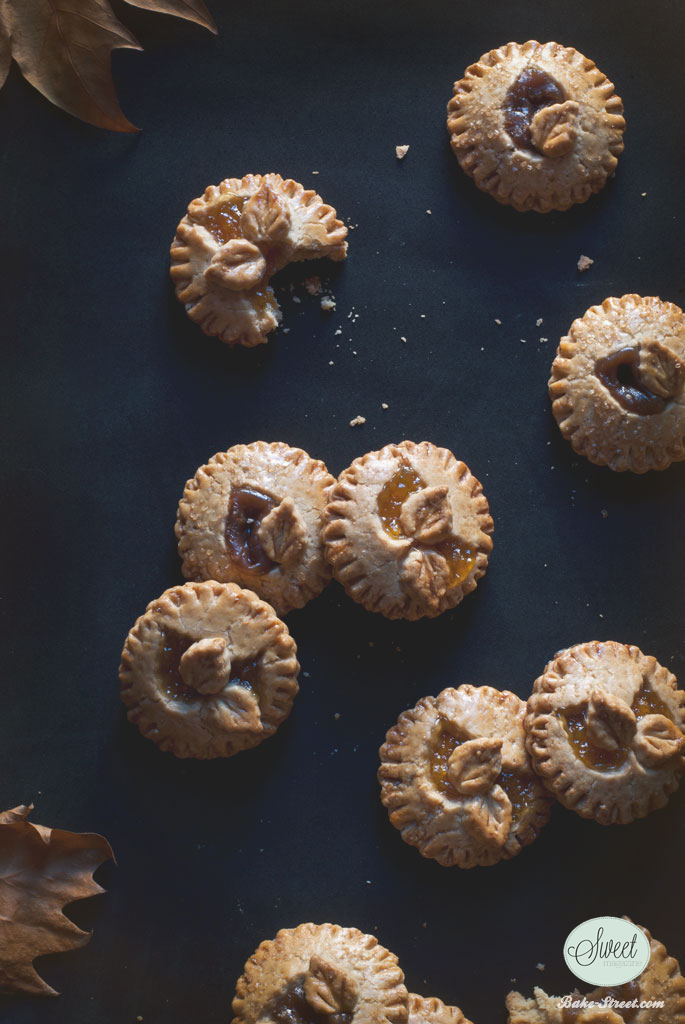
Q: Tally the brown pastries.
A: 11